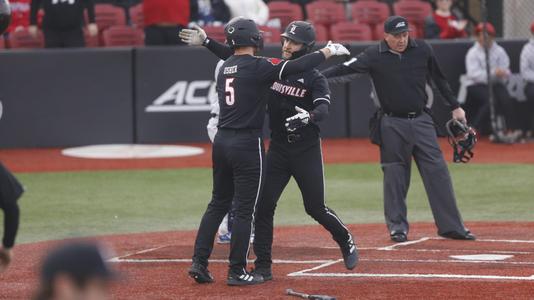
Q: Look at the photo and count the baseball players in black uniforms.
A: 2